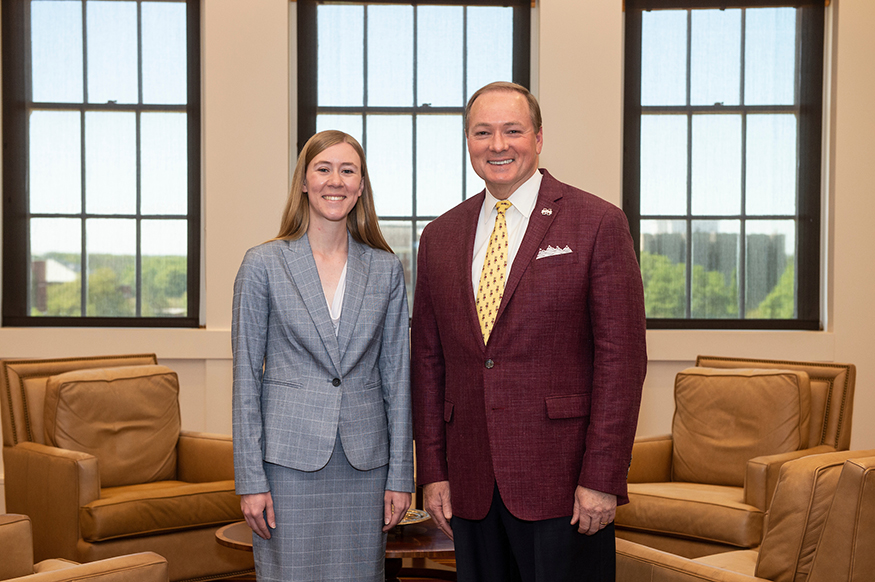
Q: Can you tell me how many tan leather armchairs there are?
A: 4